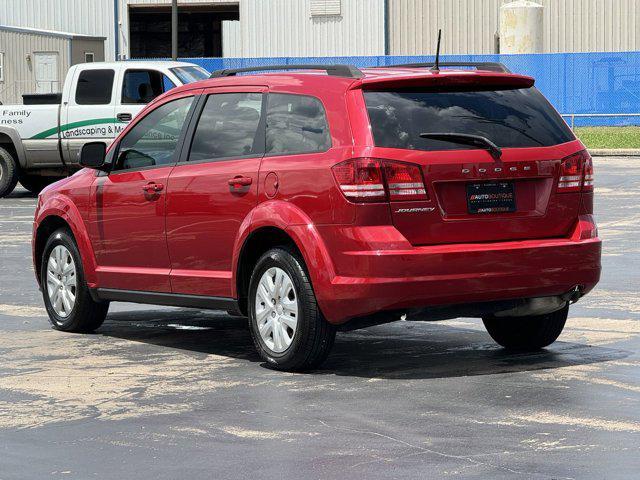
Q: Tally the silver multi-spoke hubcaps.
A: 2